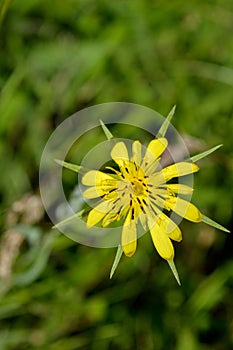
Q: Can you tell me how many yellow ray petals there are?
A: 12